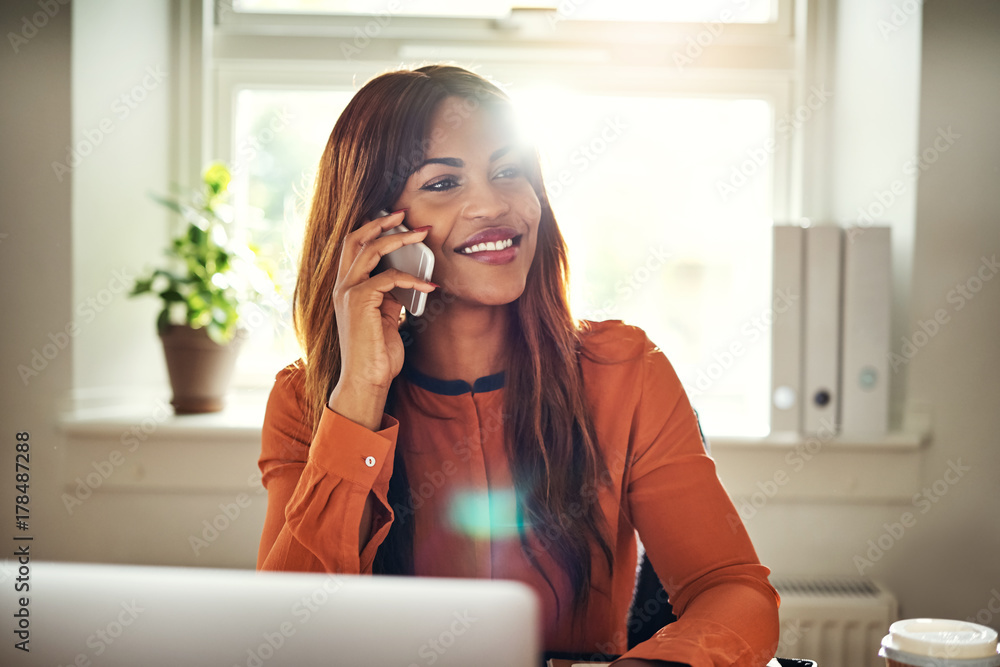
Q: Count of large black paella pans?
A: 0